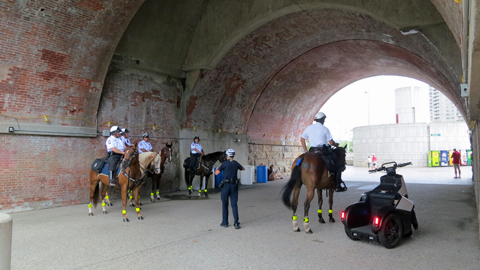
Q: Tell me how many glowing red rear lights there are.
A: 2